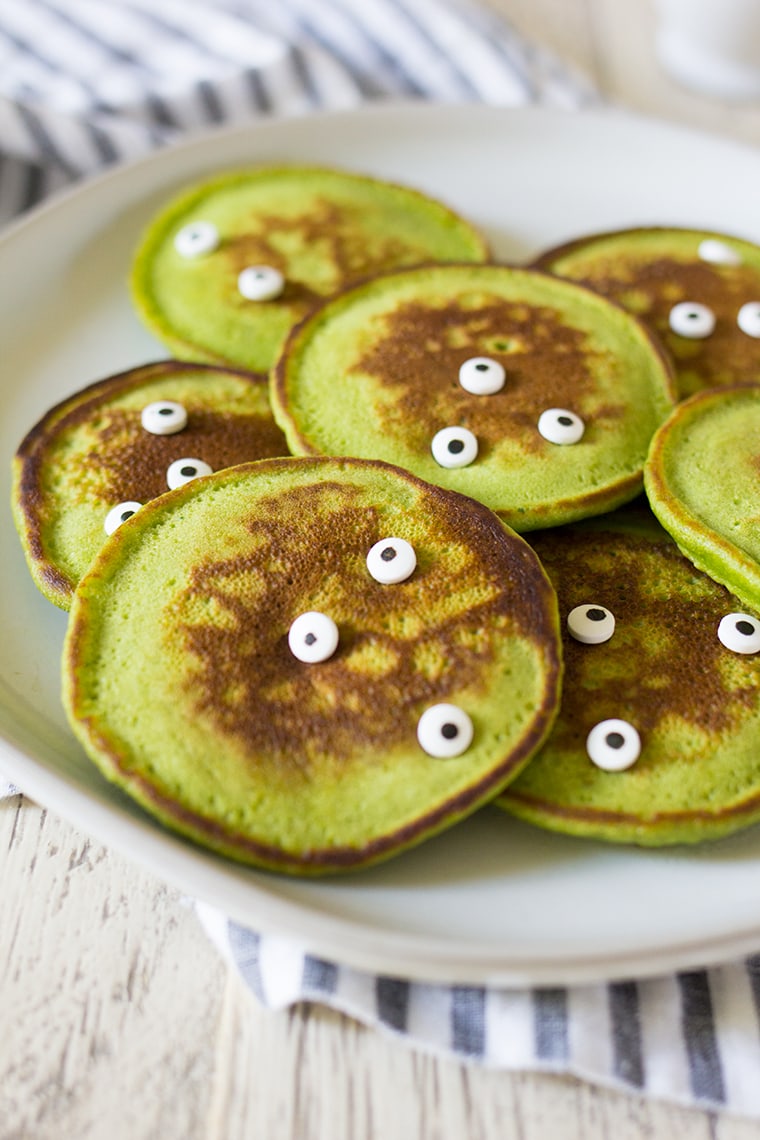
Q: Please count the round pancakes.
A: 7